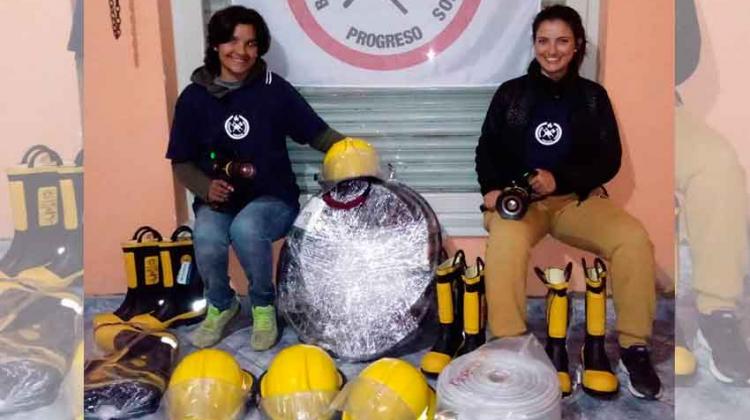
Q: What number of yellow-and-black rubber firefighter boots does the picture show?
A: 8